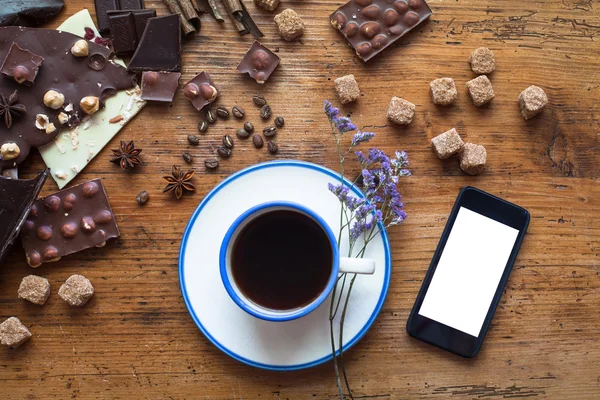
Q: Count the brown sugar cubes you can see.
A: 13